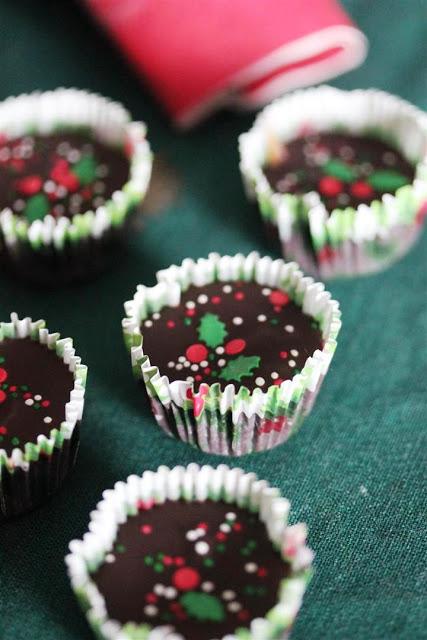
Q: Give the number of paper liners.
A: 5